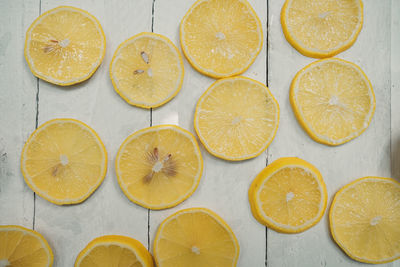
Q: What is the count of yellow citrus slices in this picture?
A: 13